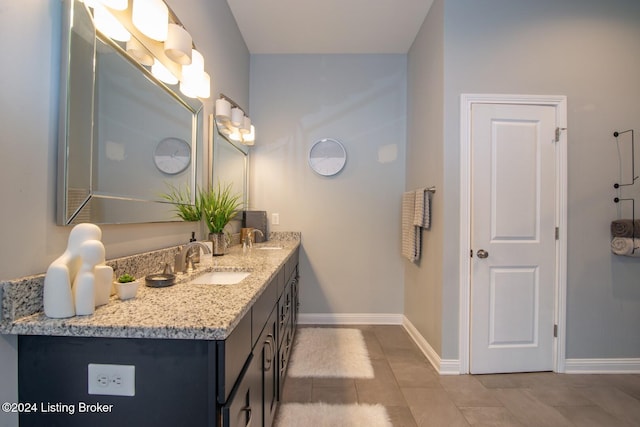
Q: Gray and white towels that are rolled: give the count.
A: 2